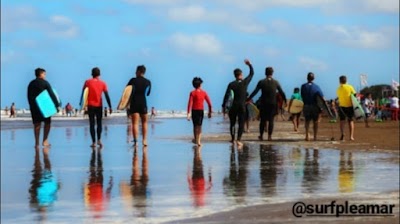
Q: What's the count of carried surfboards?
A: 8